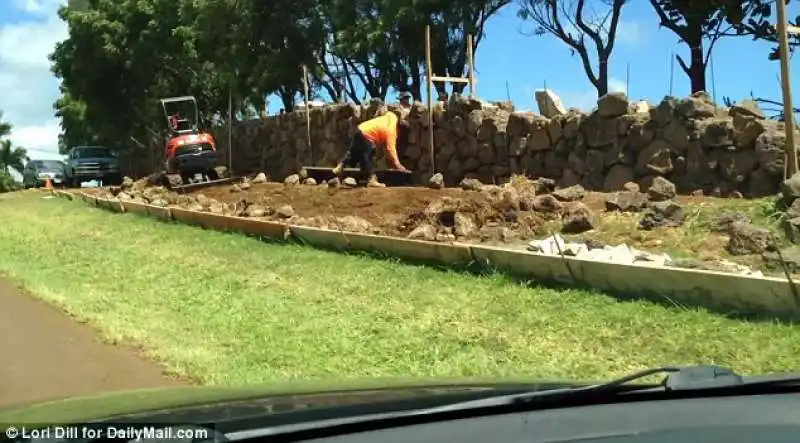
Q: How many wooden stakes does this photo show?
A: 5